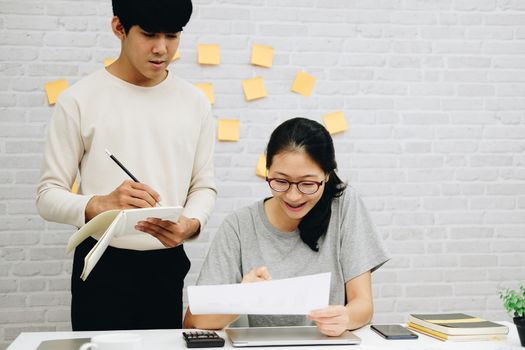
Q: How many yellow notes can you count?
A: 12